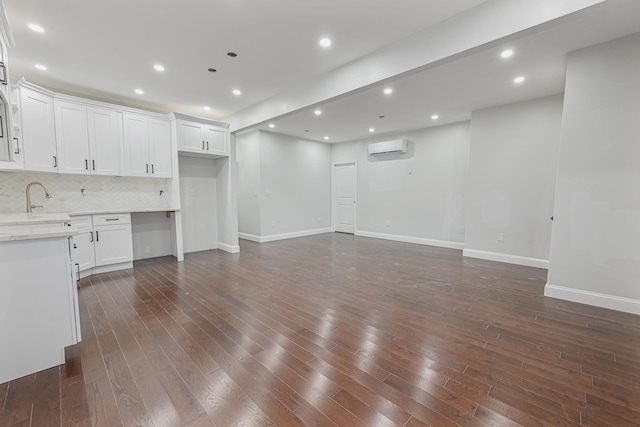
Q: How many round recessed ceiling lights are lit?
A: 15